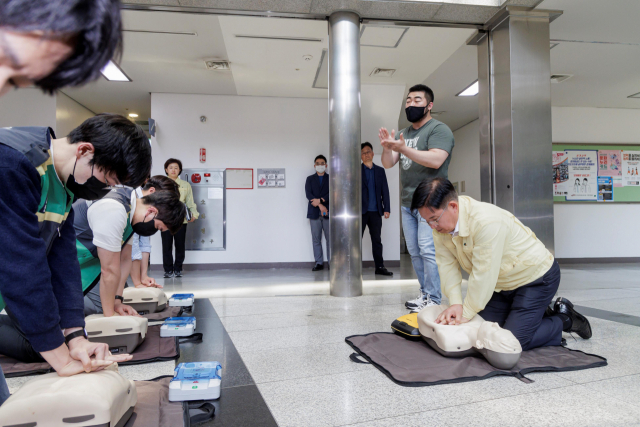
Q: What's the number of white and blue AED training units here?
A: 3